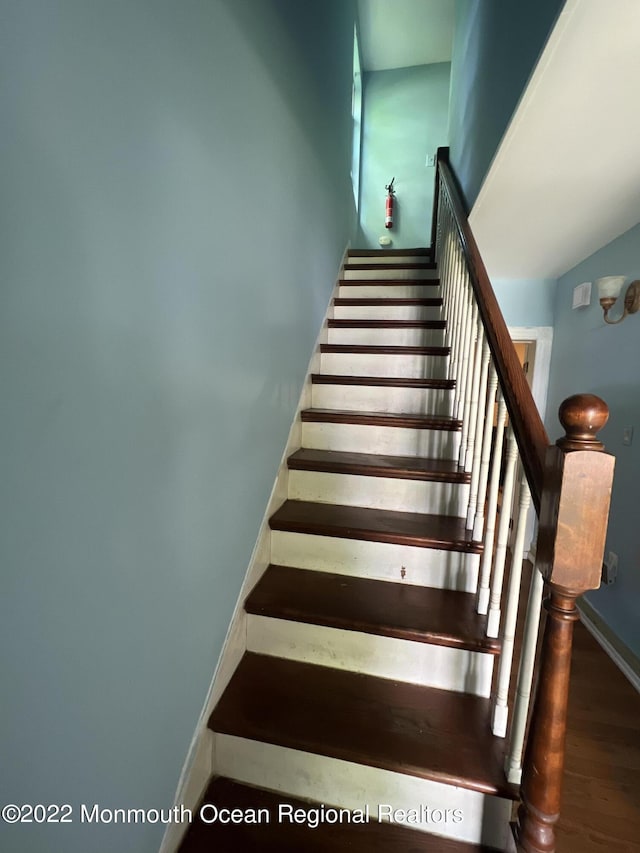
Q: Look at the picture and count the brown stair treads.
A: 13